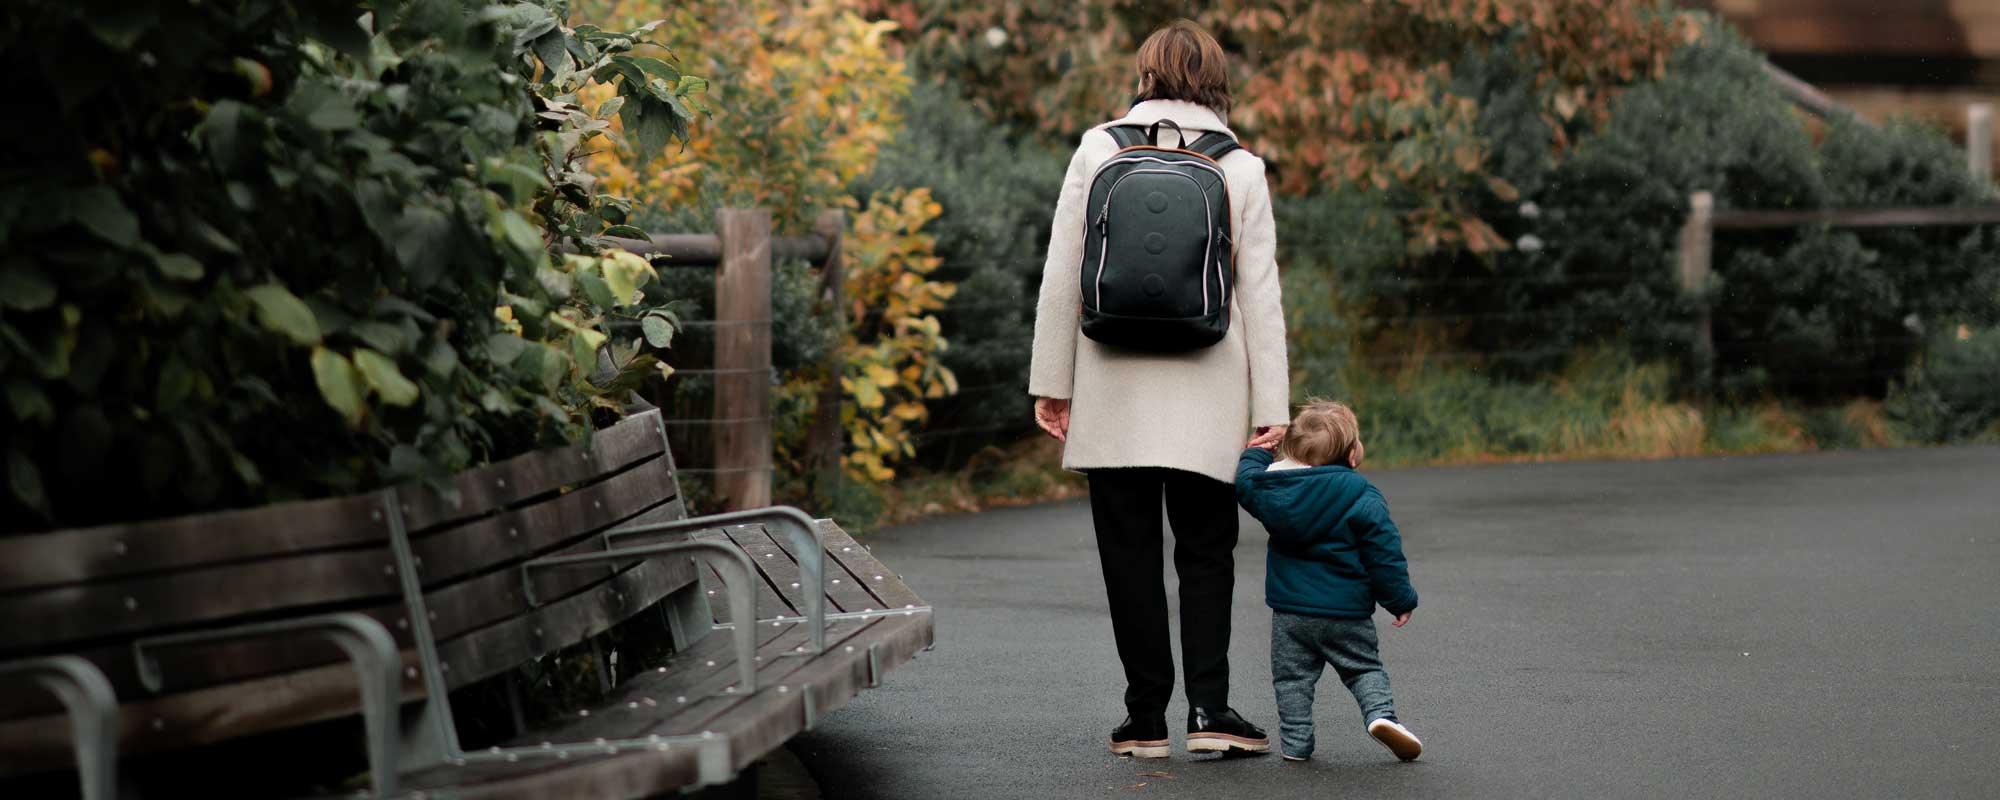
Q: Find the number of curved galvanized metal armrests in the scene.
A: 4